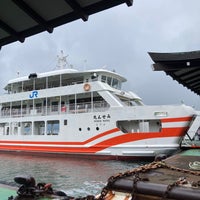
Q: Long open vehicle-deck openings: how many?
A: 1